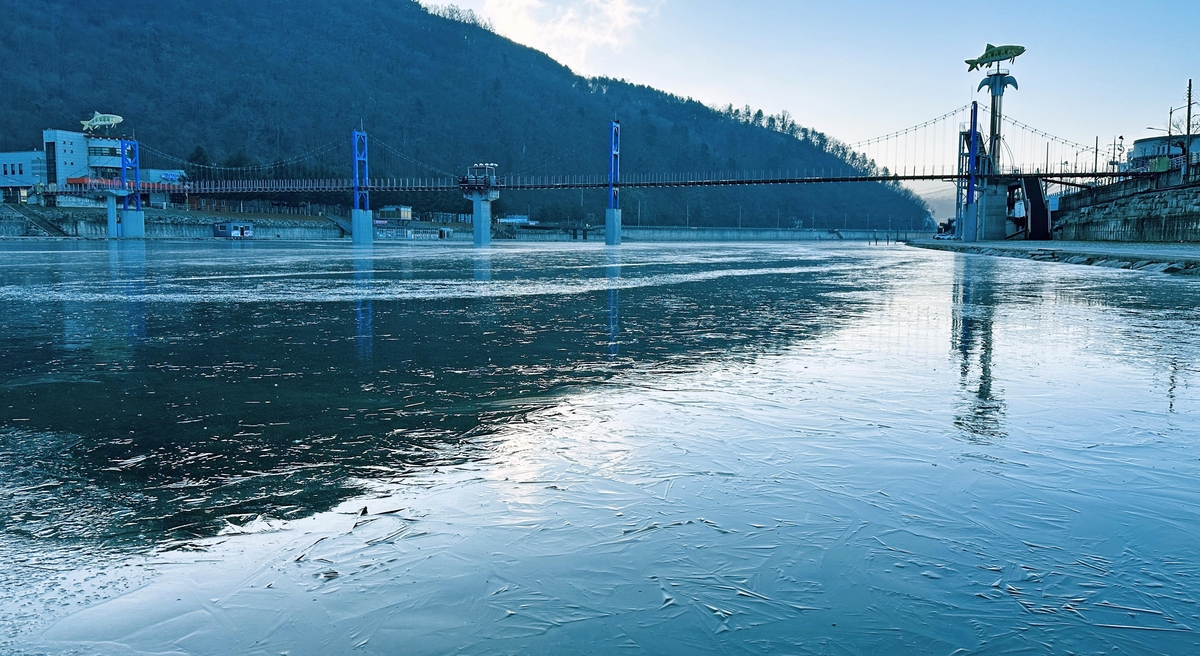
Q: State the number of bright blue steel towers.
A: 4